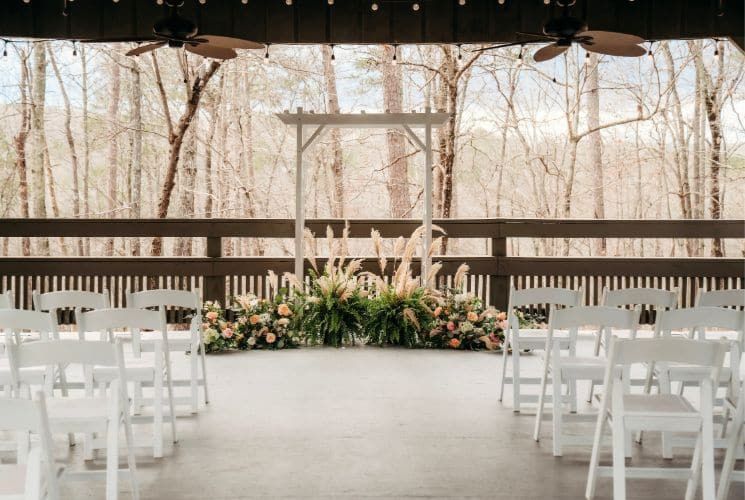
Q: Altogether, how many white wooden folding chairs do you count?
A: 14